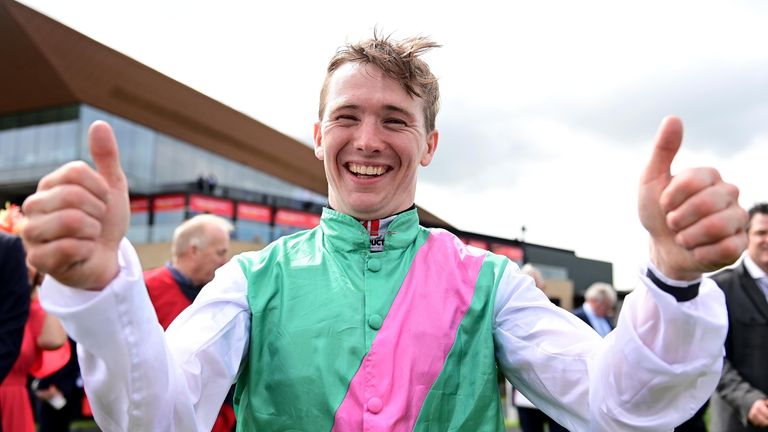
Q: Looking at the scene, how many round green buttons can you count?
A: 2